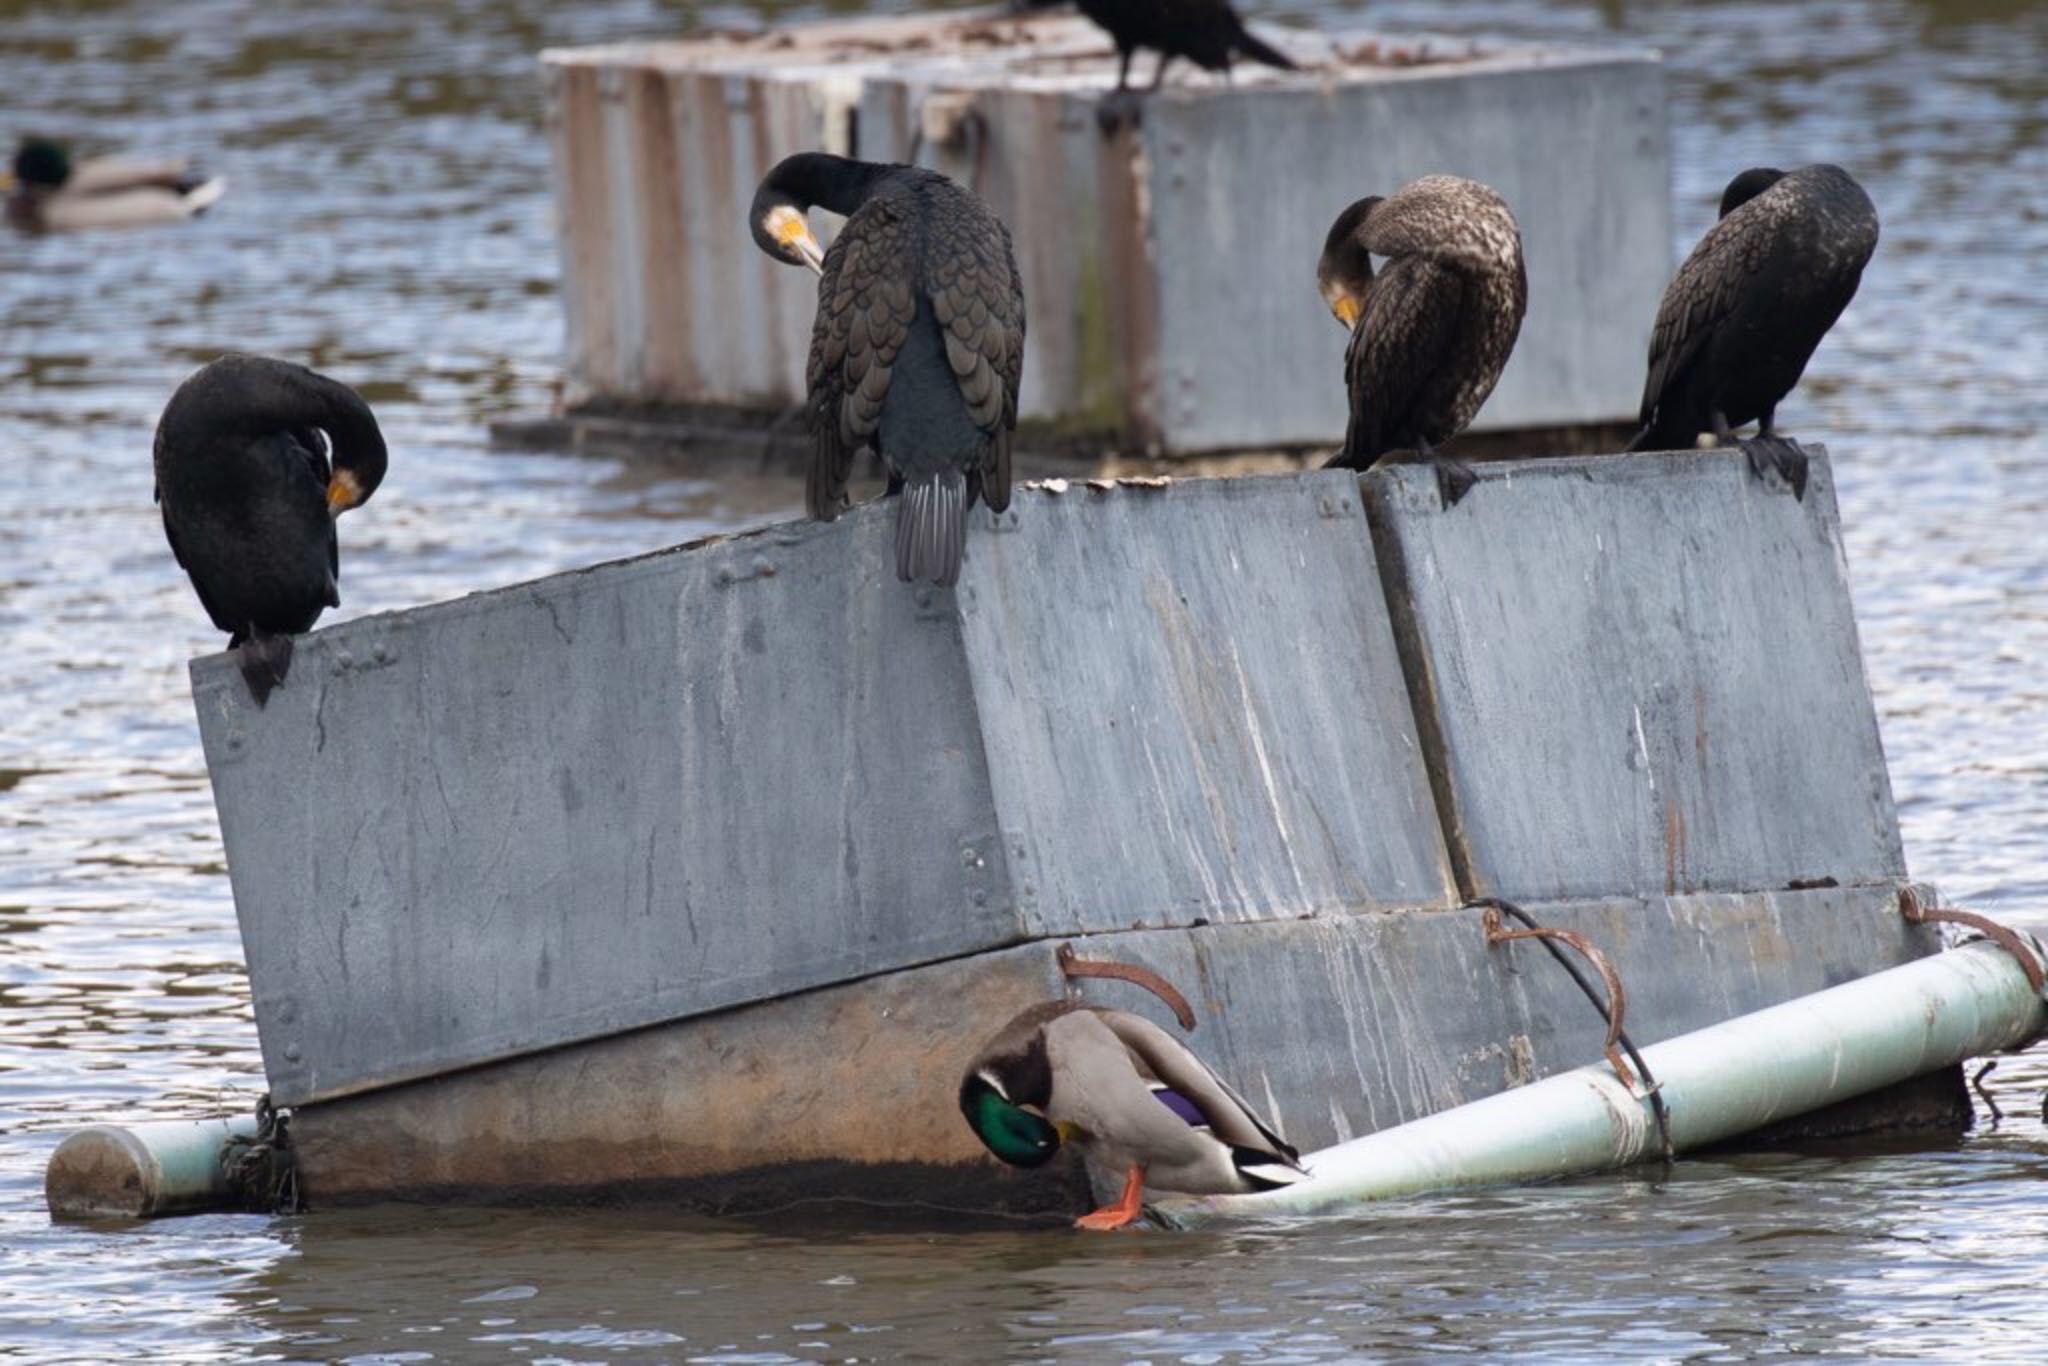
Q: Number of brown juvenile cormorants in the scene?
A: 1